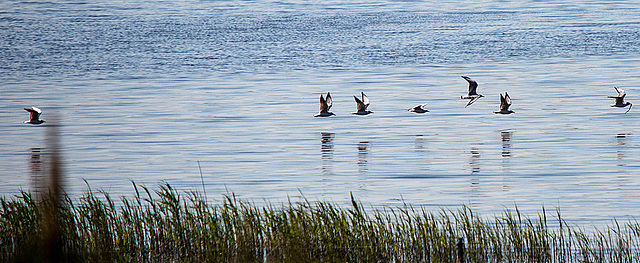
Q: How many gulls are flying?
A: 7